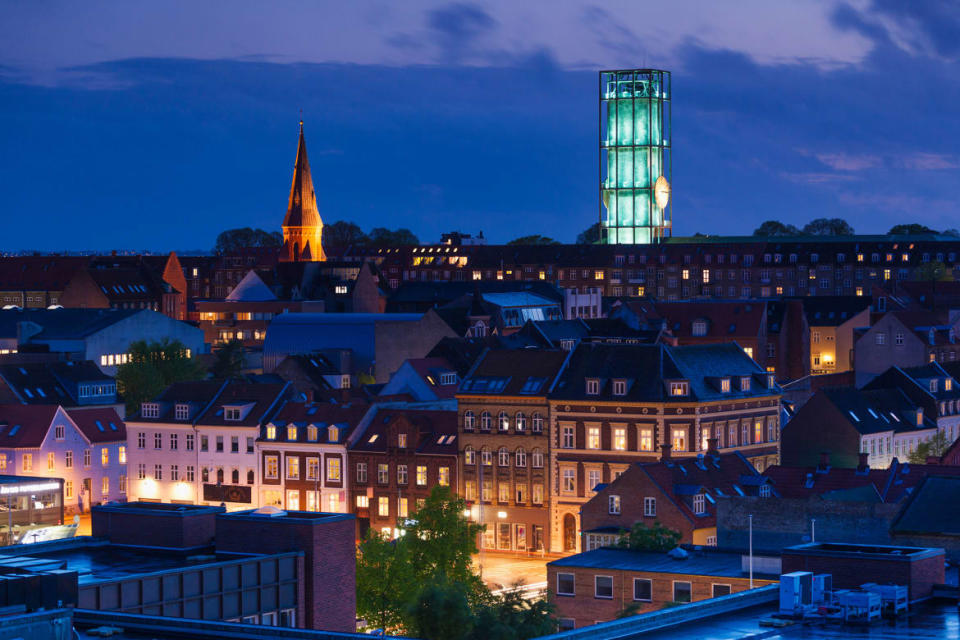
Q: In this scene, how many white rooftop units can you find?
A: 4